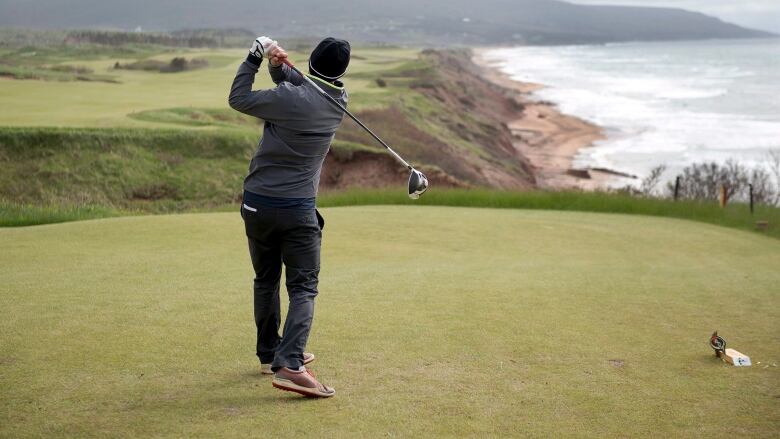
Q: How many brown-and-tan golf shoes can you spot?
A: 2